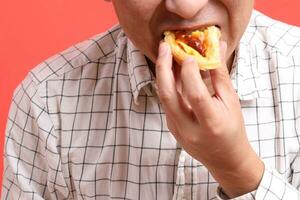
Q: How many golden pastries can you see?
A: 1